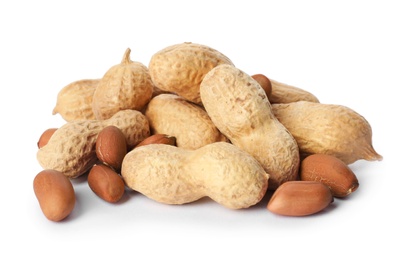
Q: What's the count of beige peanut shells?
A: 9